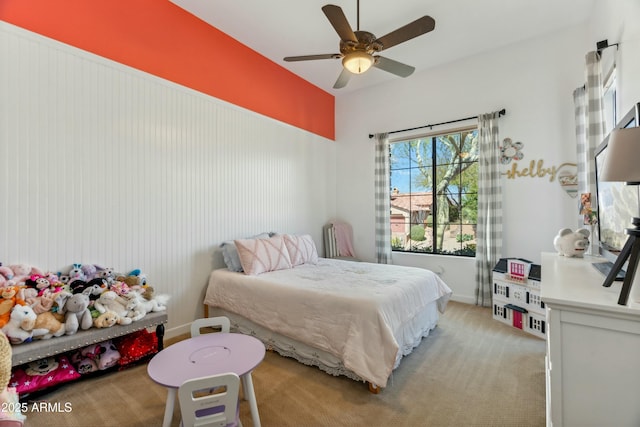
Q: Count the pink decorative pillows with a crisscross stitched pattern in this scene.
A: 2